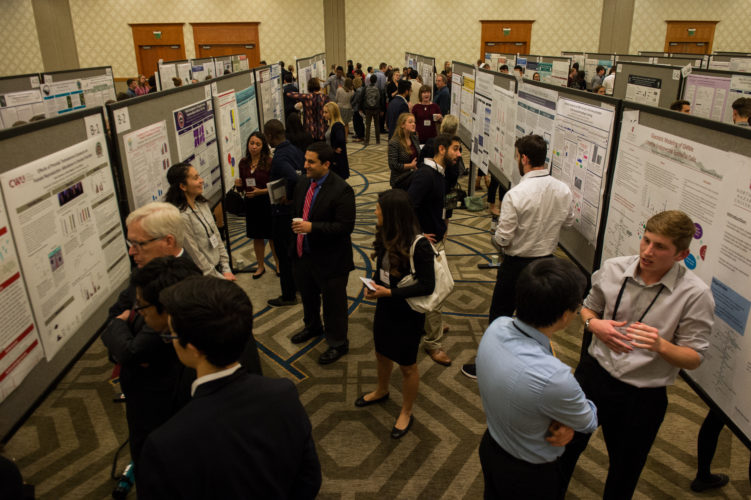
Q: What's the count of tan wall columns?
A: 3